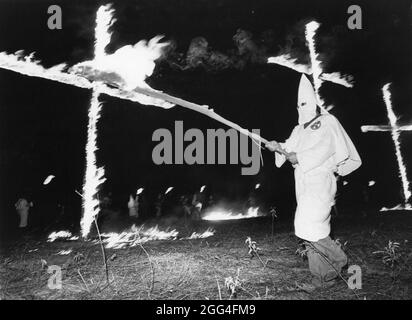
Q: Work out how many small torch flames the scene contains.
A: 7